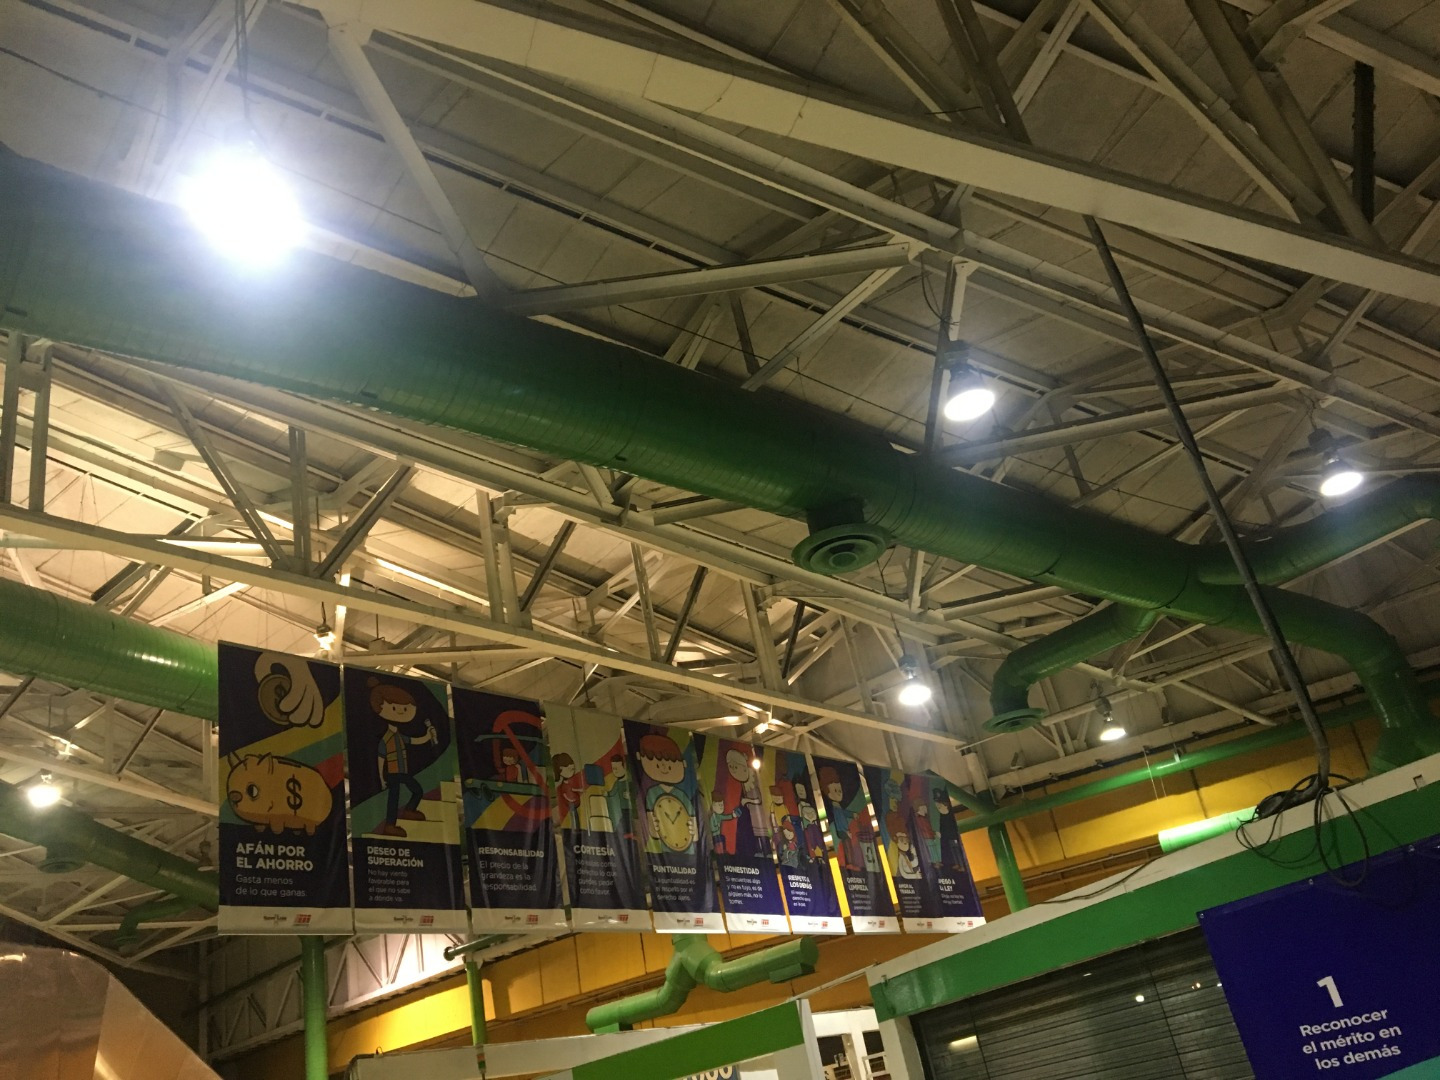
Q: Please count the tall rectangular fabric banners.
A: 10